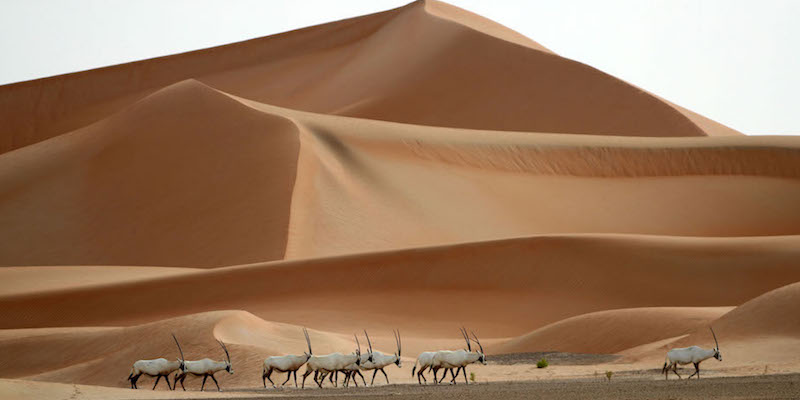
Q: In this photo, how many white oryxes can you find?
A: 9